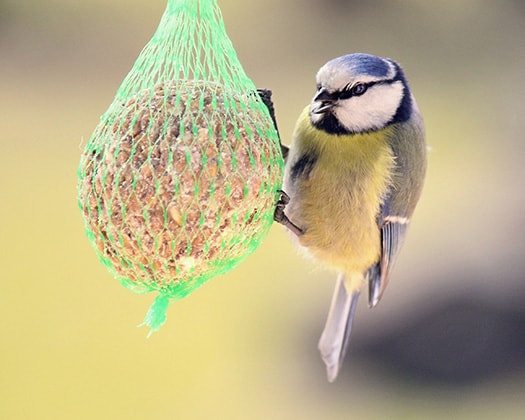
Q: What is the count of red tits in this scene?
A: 0